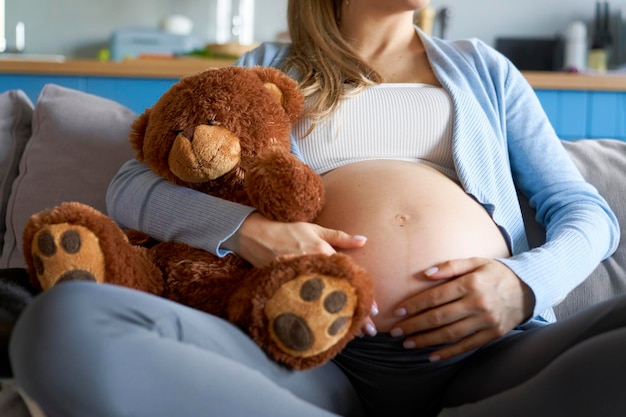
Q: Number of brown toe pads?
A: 6